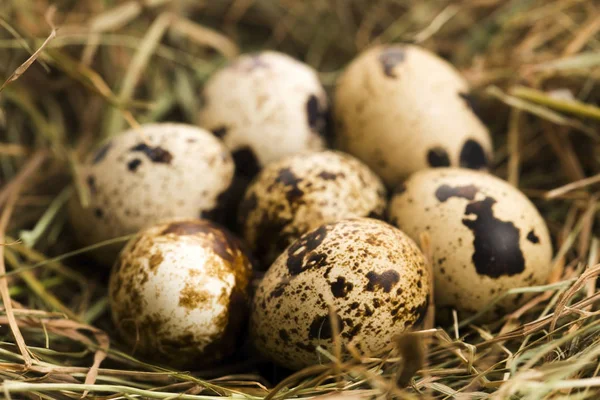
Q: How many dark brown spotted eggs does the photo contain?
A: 7